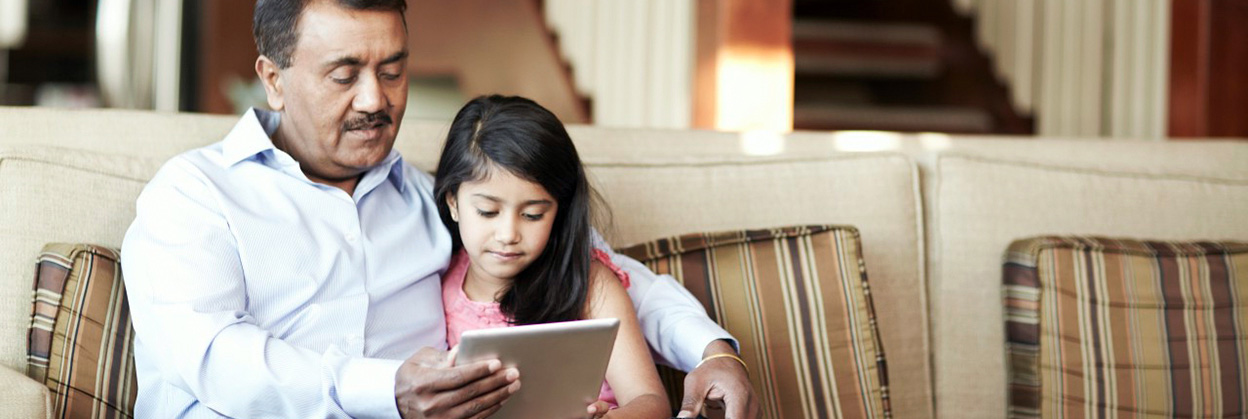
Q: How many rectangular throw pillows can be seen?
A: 3